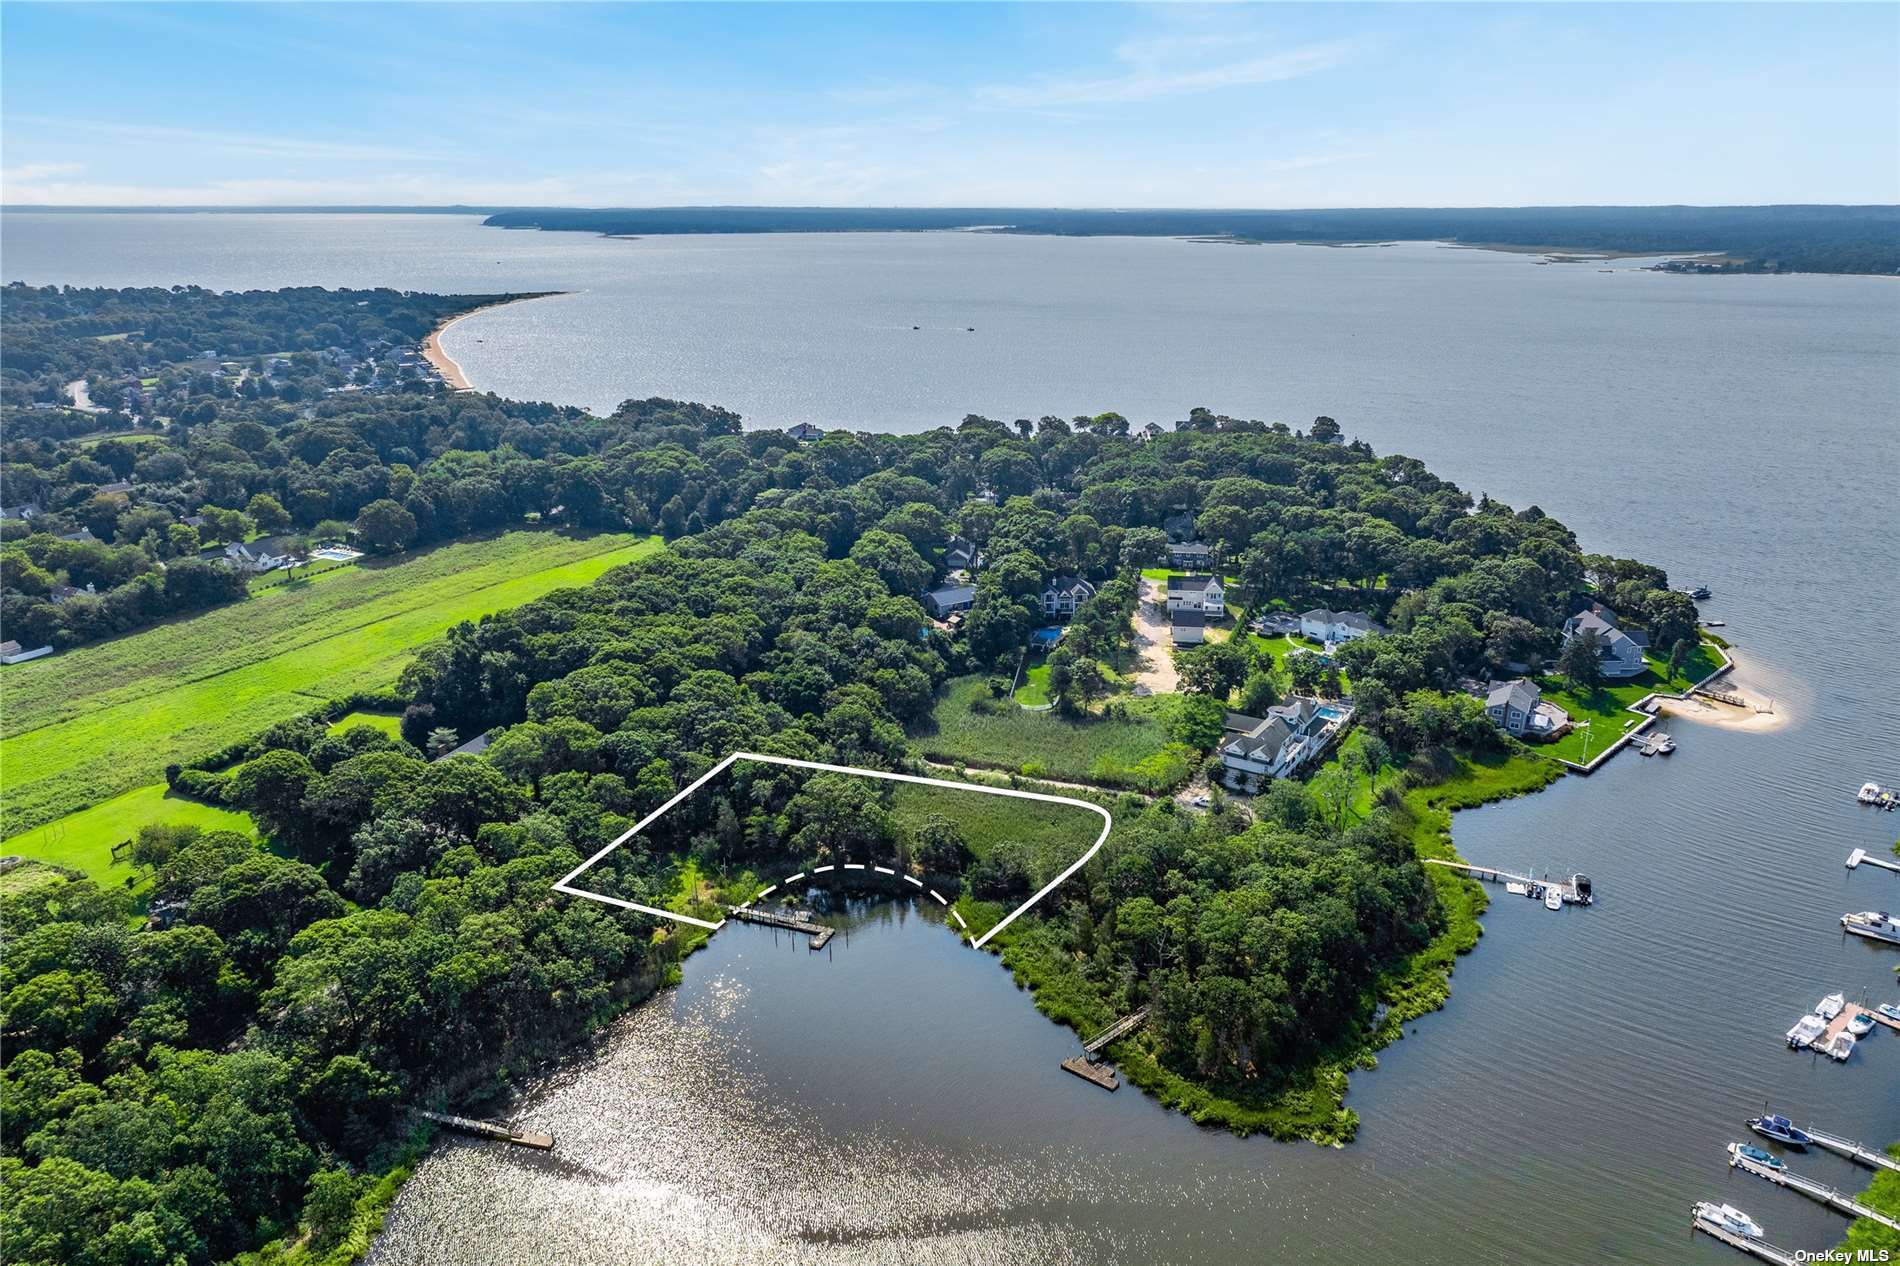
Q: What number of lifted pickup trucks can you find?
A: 0